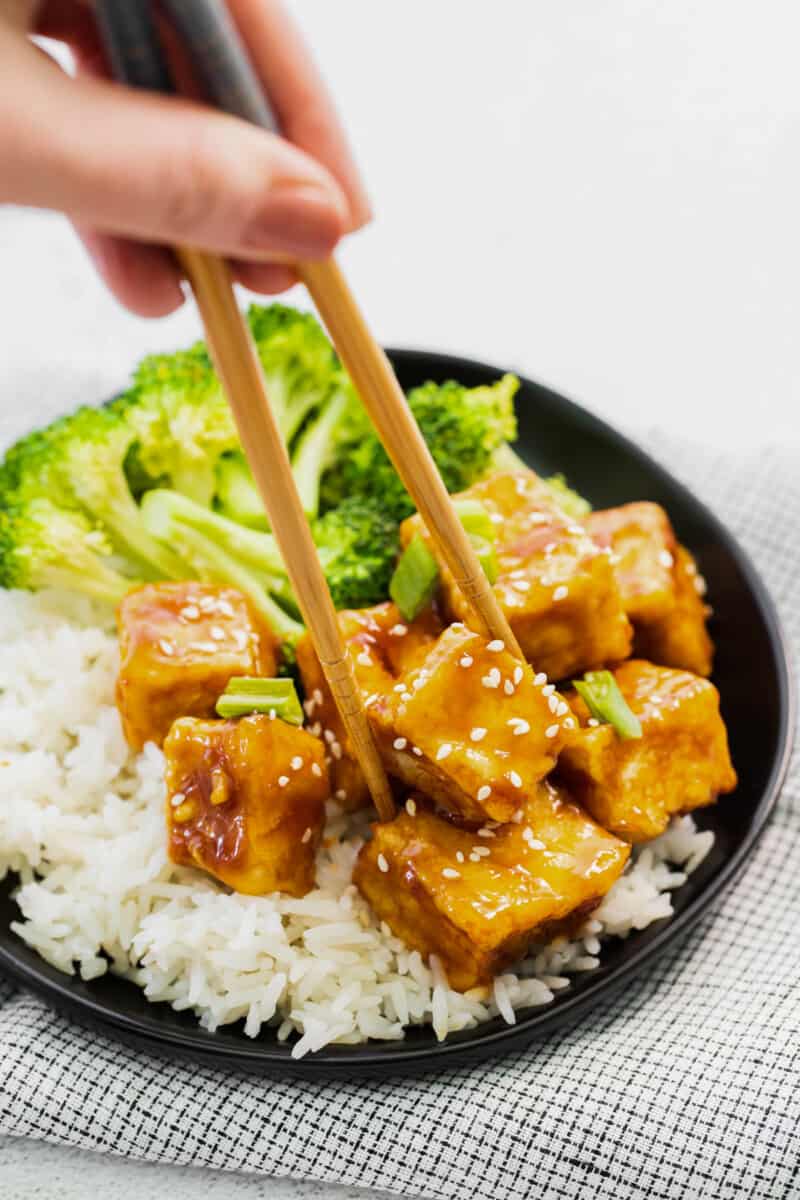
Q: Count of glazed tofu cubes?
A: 8